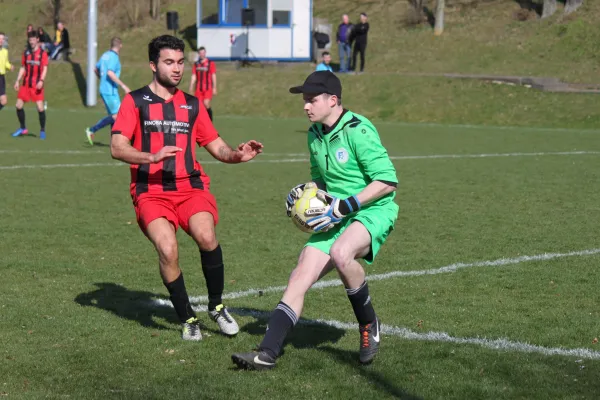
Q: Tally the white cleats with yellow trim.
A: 2